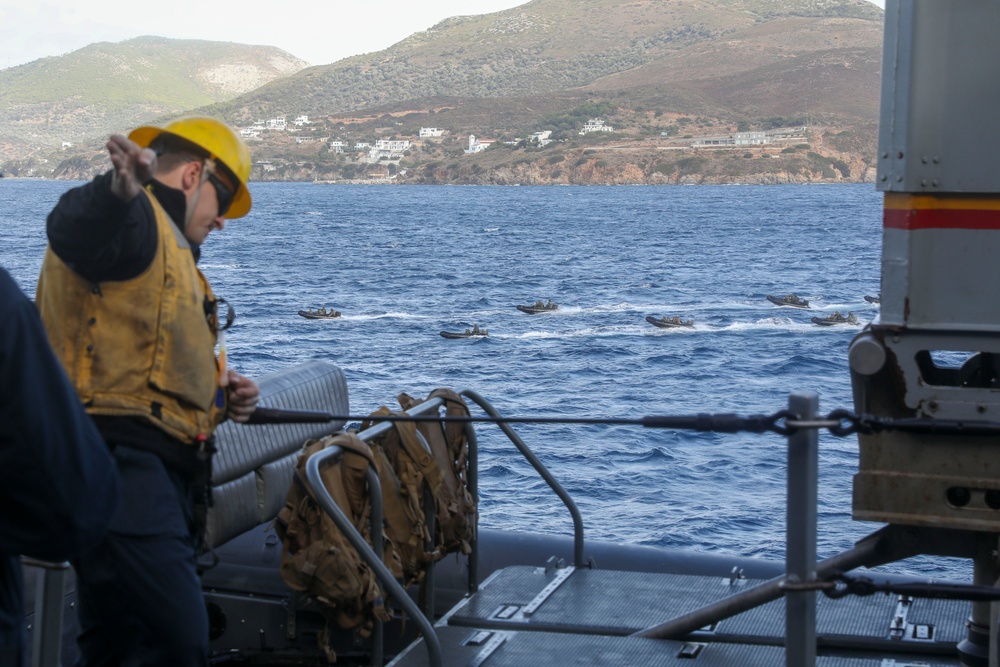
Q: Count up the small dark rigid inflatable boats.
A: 7